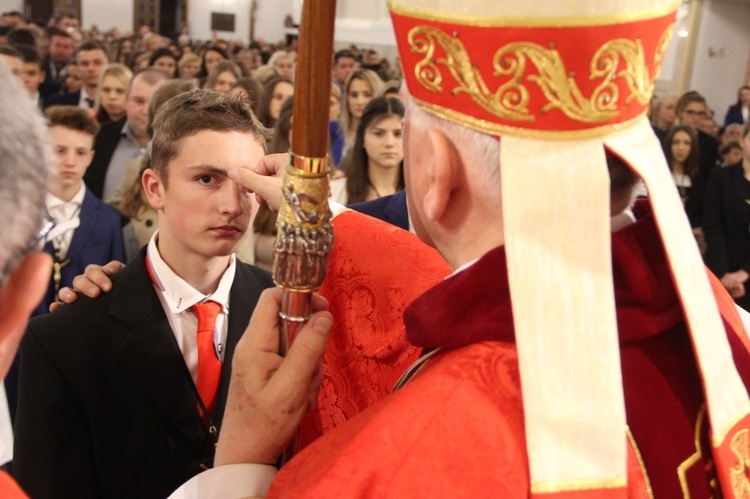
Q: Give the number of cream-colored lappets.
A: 2